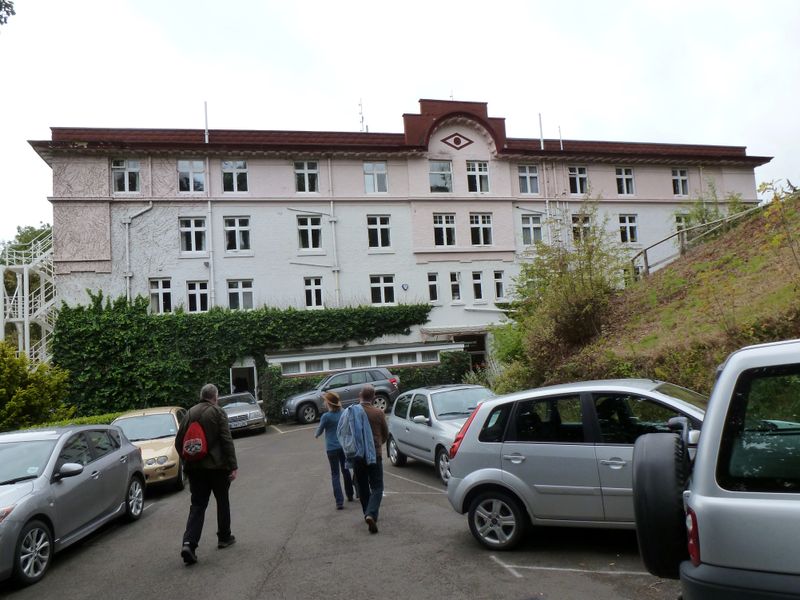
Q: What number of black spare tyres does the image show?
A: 1